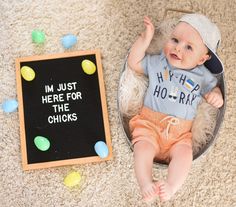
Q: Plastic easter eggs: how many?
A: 8